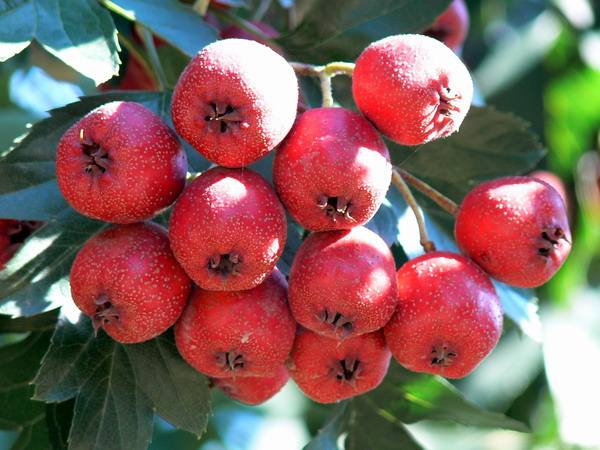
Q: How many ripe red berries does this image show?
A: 12